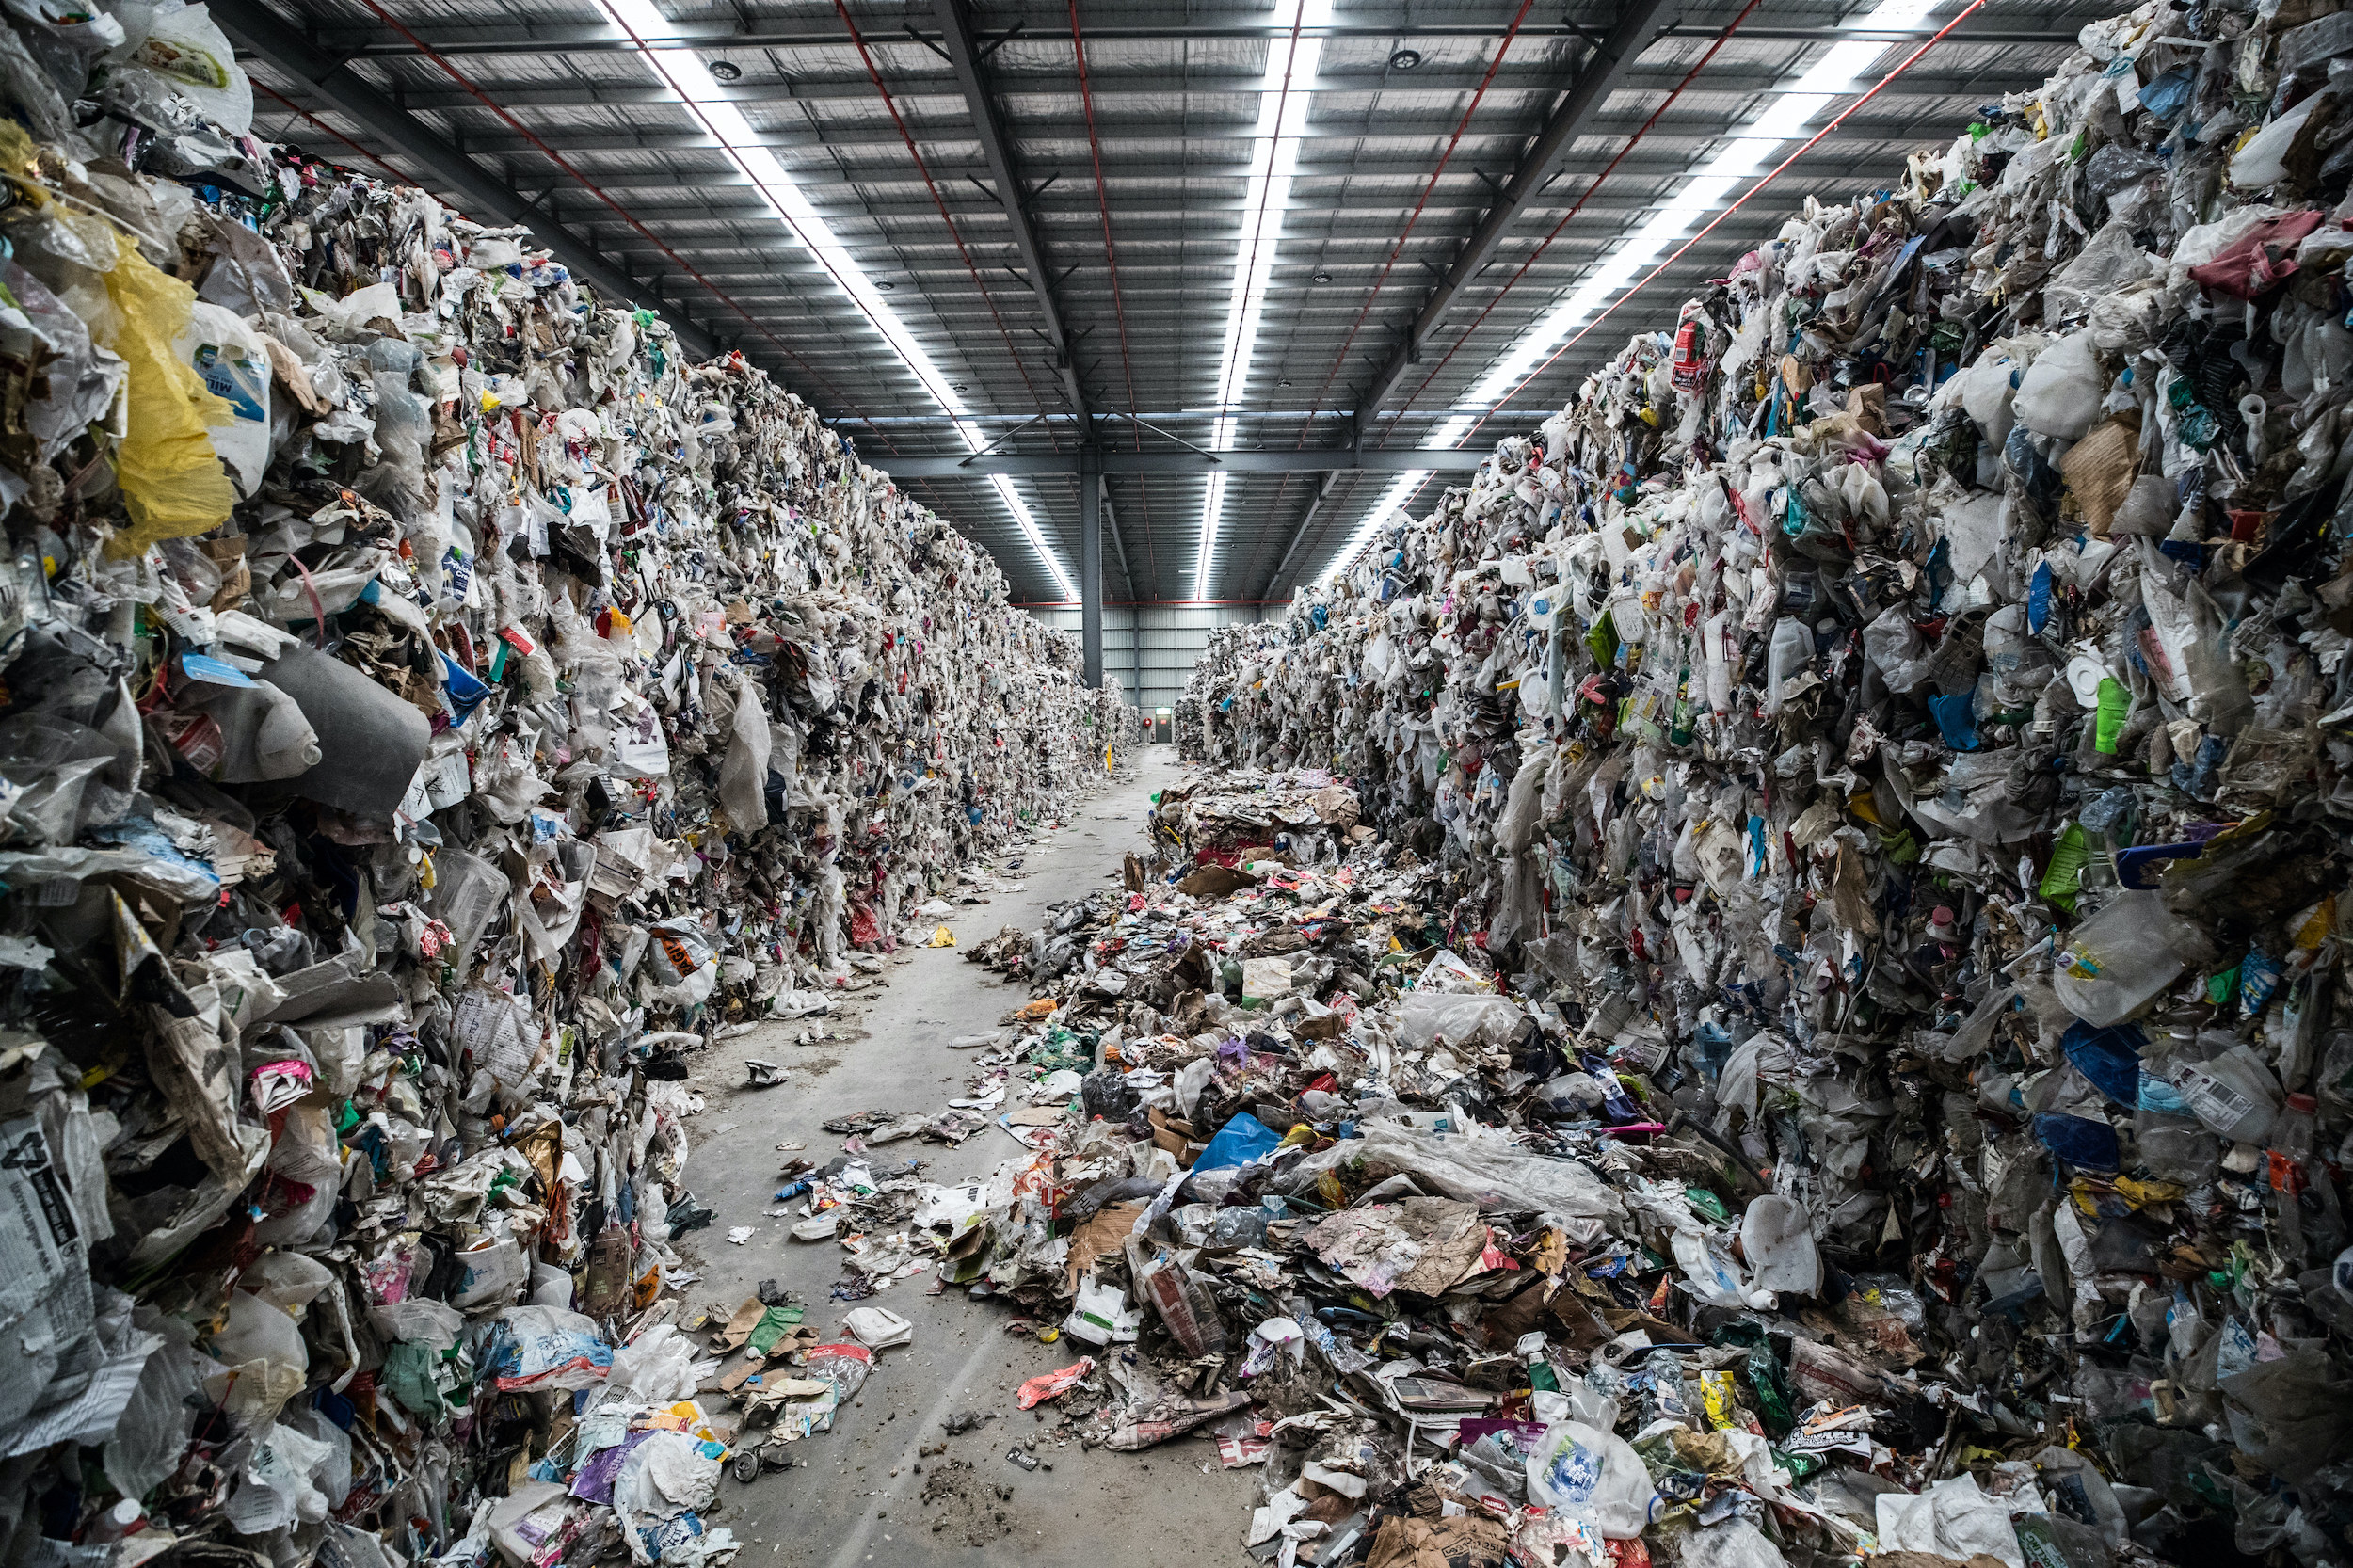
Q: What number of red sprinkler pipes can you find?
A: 9